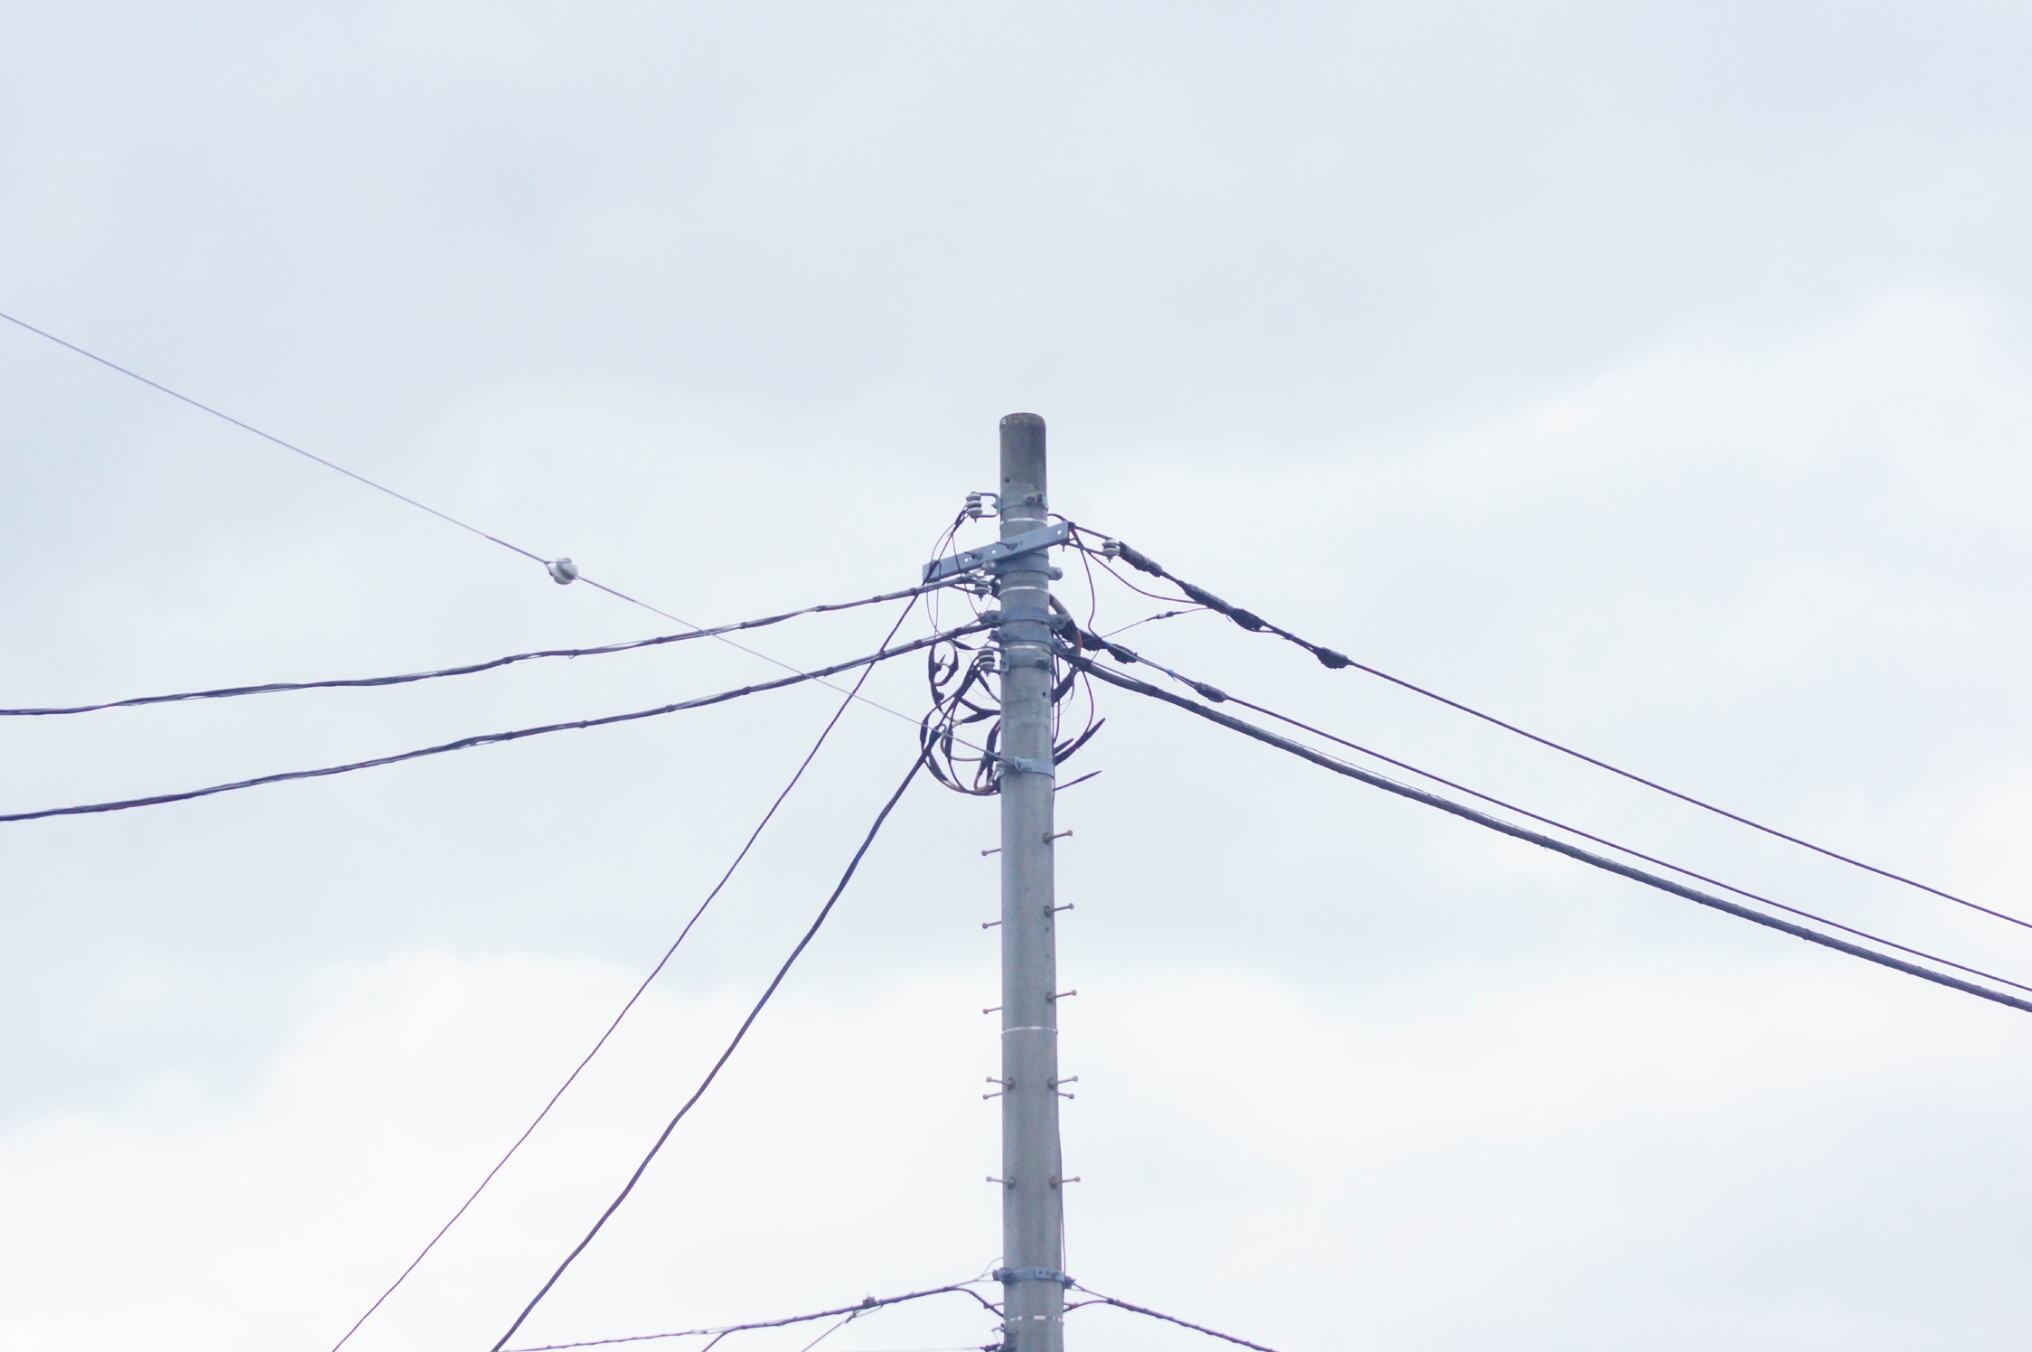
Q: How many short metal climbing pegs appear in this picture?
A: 12